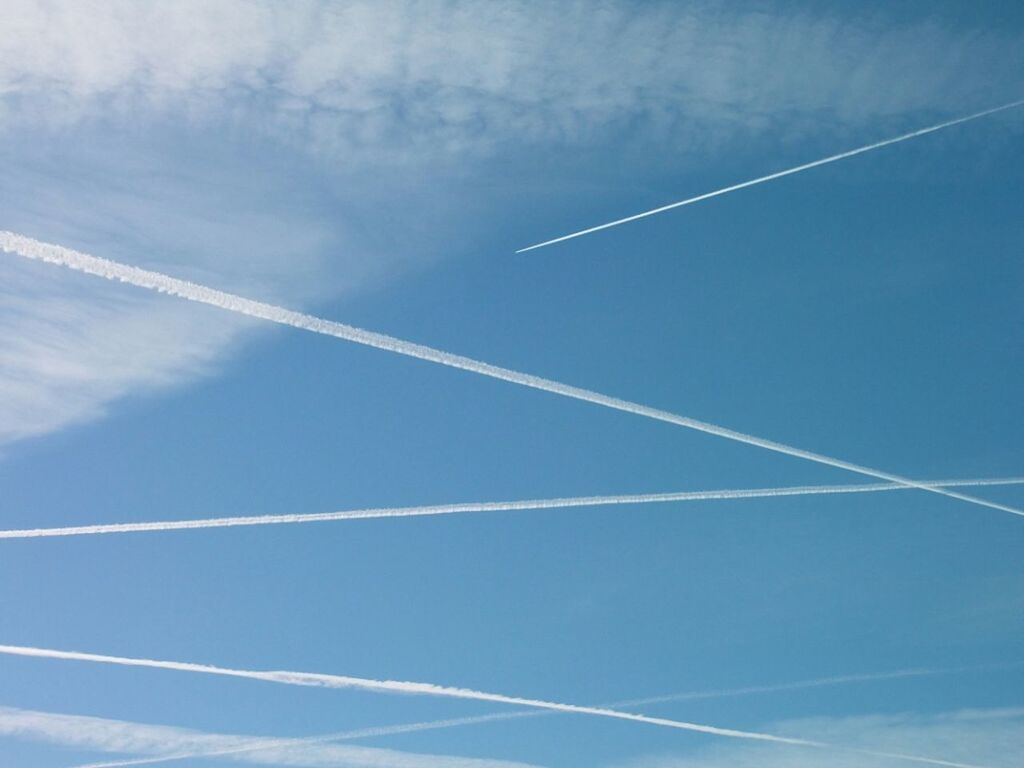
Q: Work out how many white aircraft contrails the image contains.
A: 5